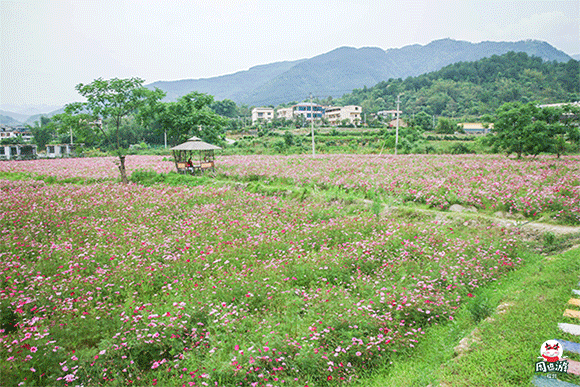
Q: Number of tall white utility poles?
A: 2